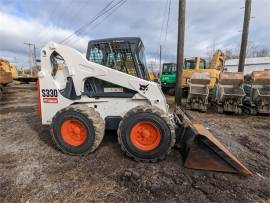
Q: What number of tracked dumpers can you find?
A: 3